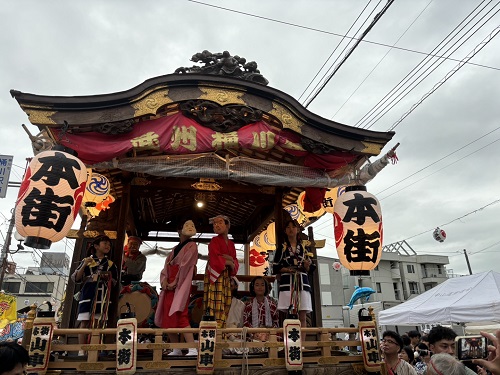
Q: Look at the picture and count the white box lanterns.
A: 5